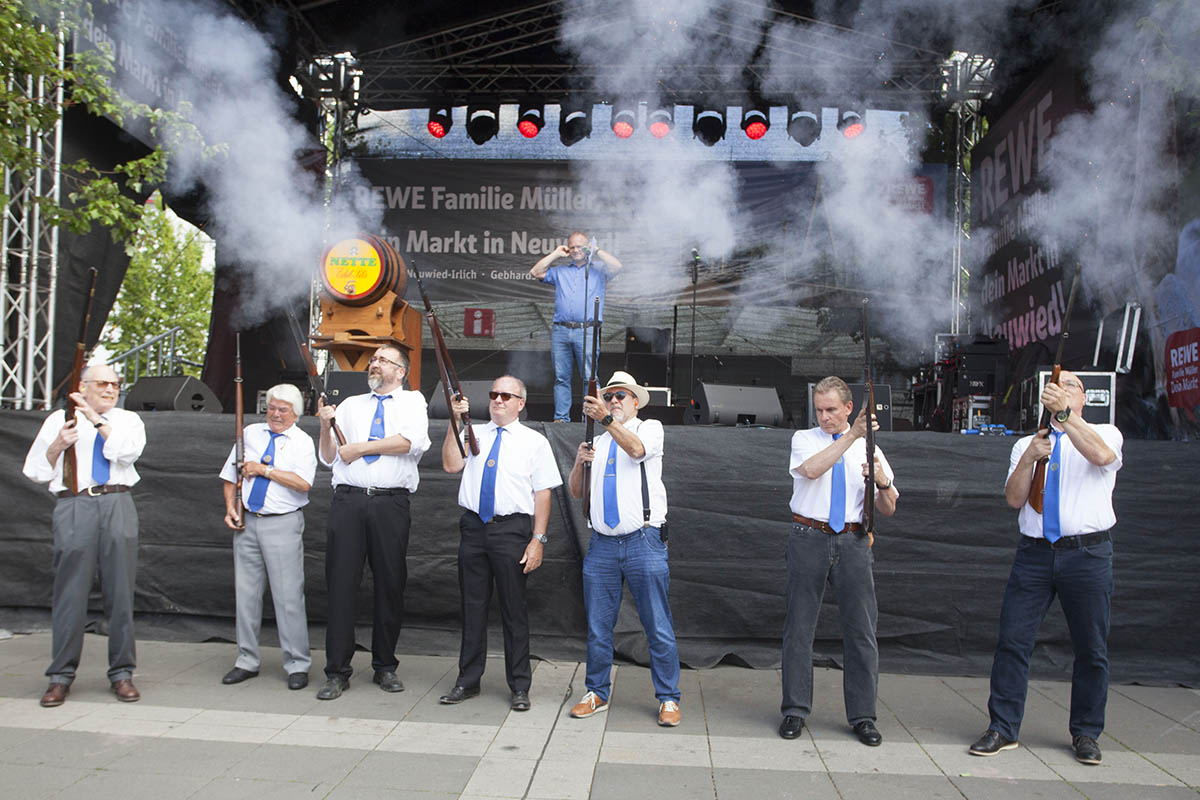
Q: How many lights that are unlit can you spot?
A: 4